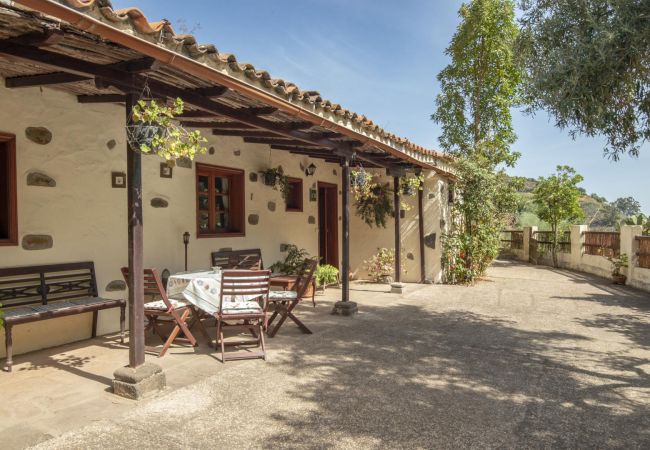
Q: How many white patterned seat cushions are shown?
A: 3